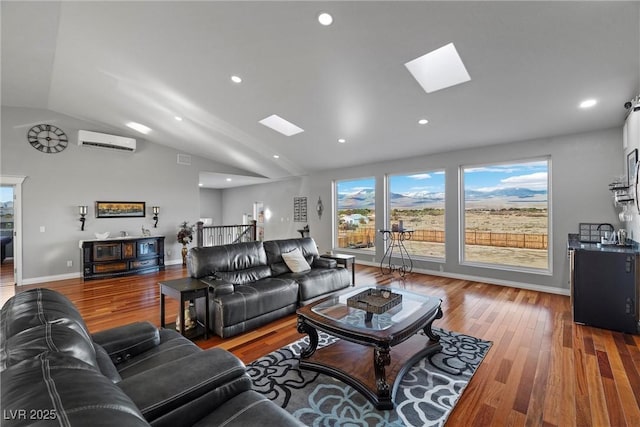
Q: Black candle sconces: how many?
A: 2